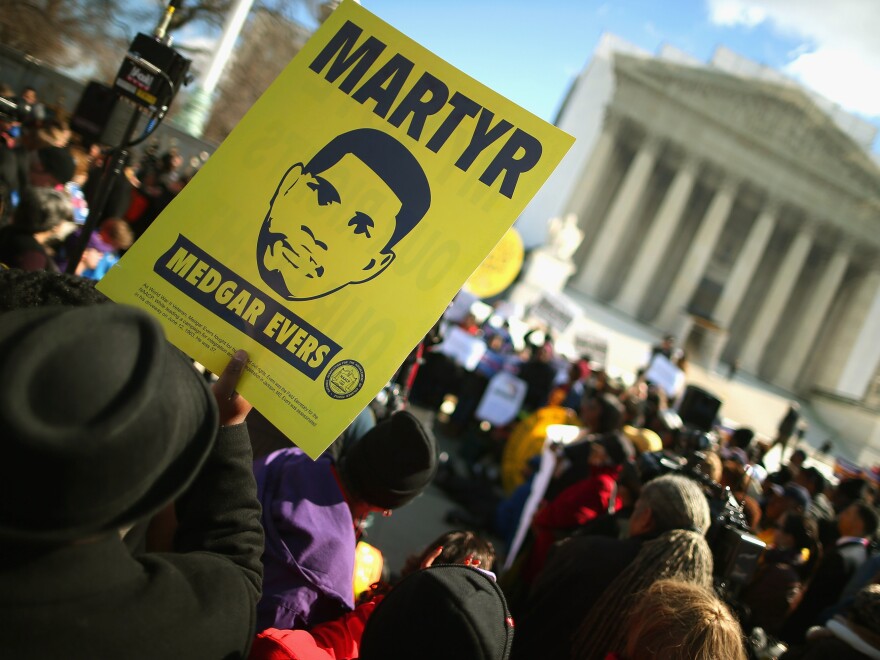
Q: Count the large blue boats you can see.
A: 0